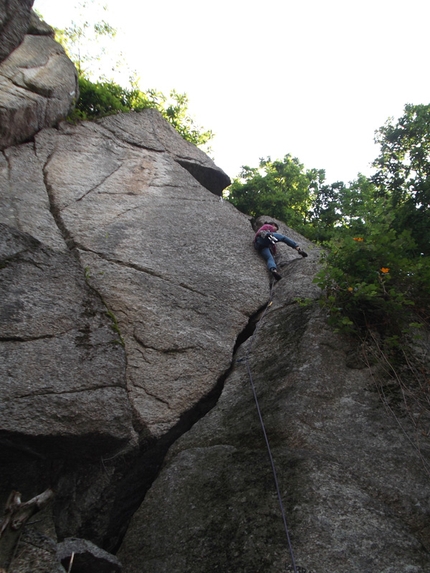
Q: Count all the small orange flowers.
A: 3